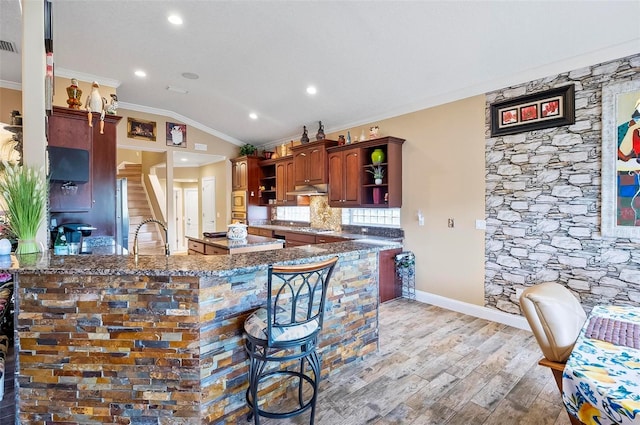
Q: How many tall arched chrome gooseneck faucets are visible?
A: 1